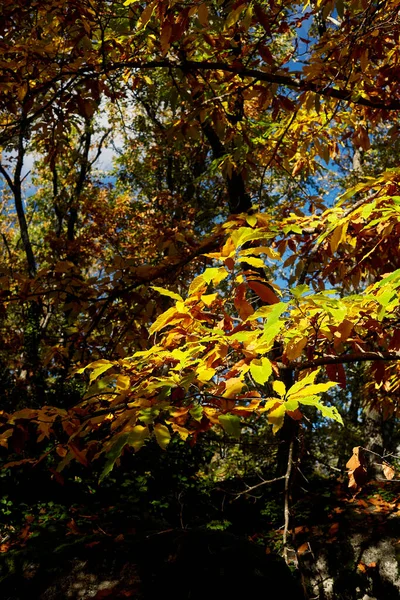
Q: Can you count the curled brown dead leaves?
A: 2